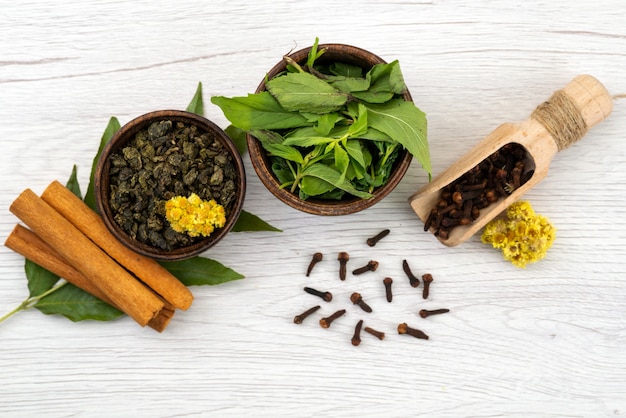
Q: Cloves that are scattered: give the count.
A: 15